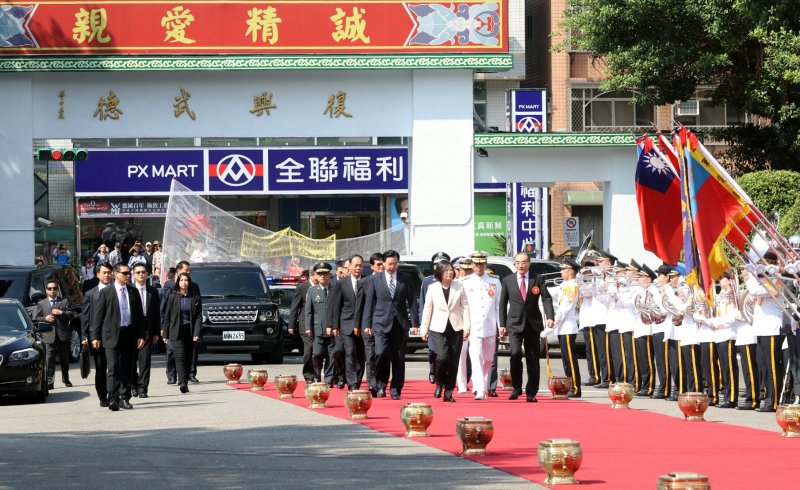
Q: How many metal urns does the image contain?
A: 14